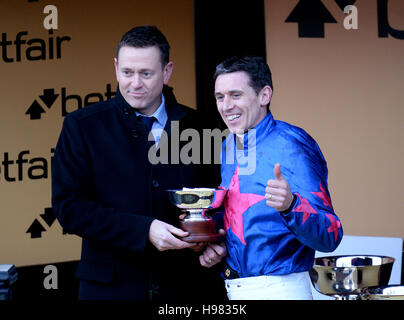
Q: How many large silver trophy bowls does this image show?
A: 2